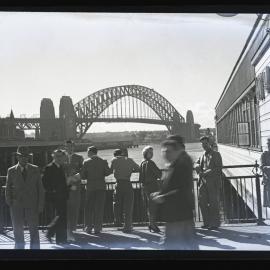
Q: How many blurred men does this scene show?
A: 1